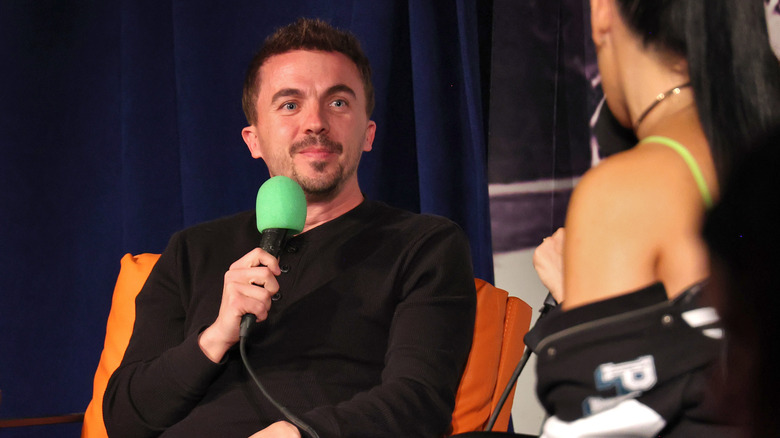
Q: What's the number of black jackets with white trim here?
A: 1